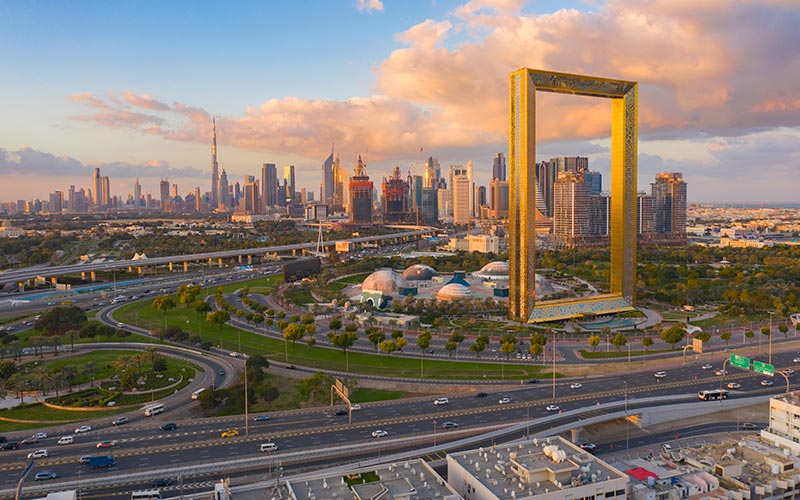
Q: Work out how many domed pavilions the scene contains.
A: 5